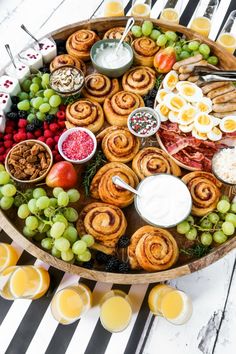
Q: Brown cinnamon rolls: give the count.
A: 14